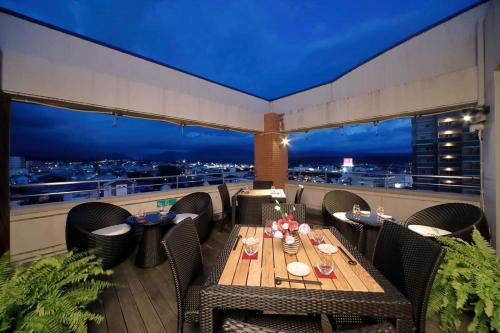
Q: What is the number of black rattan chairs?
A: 12